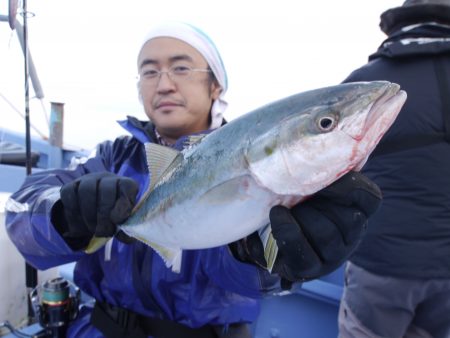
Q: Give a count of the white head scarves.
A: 1